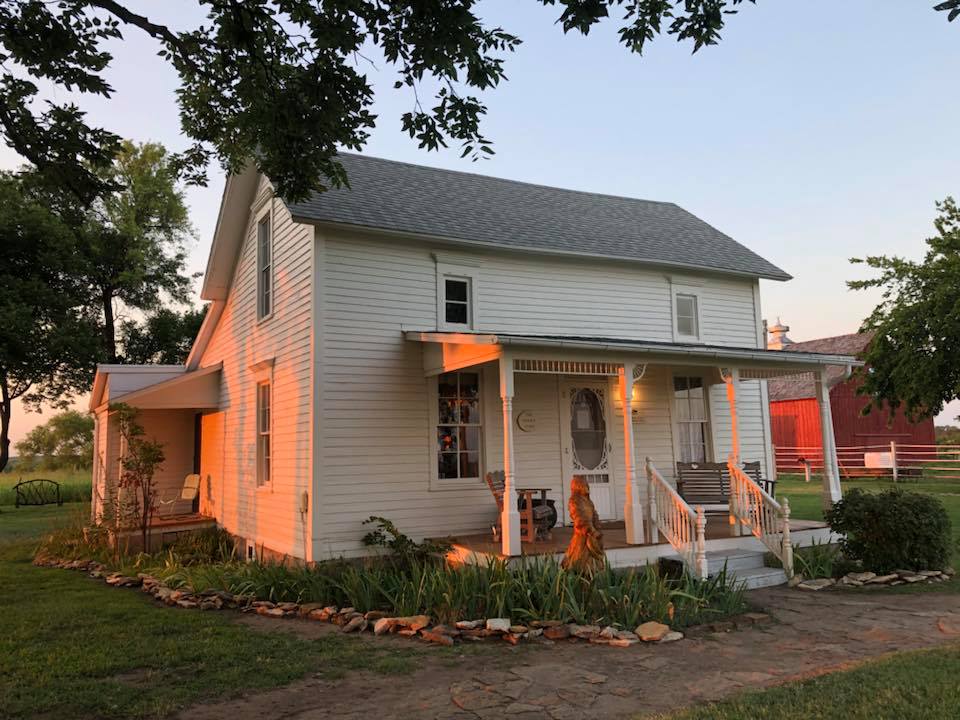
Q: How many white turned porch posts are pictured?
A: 4